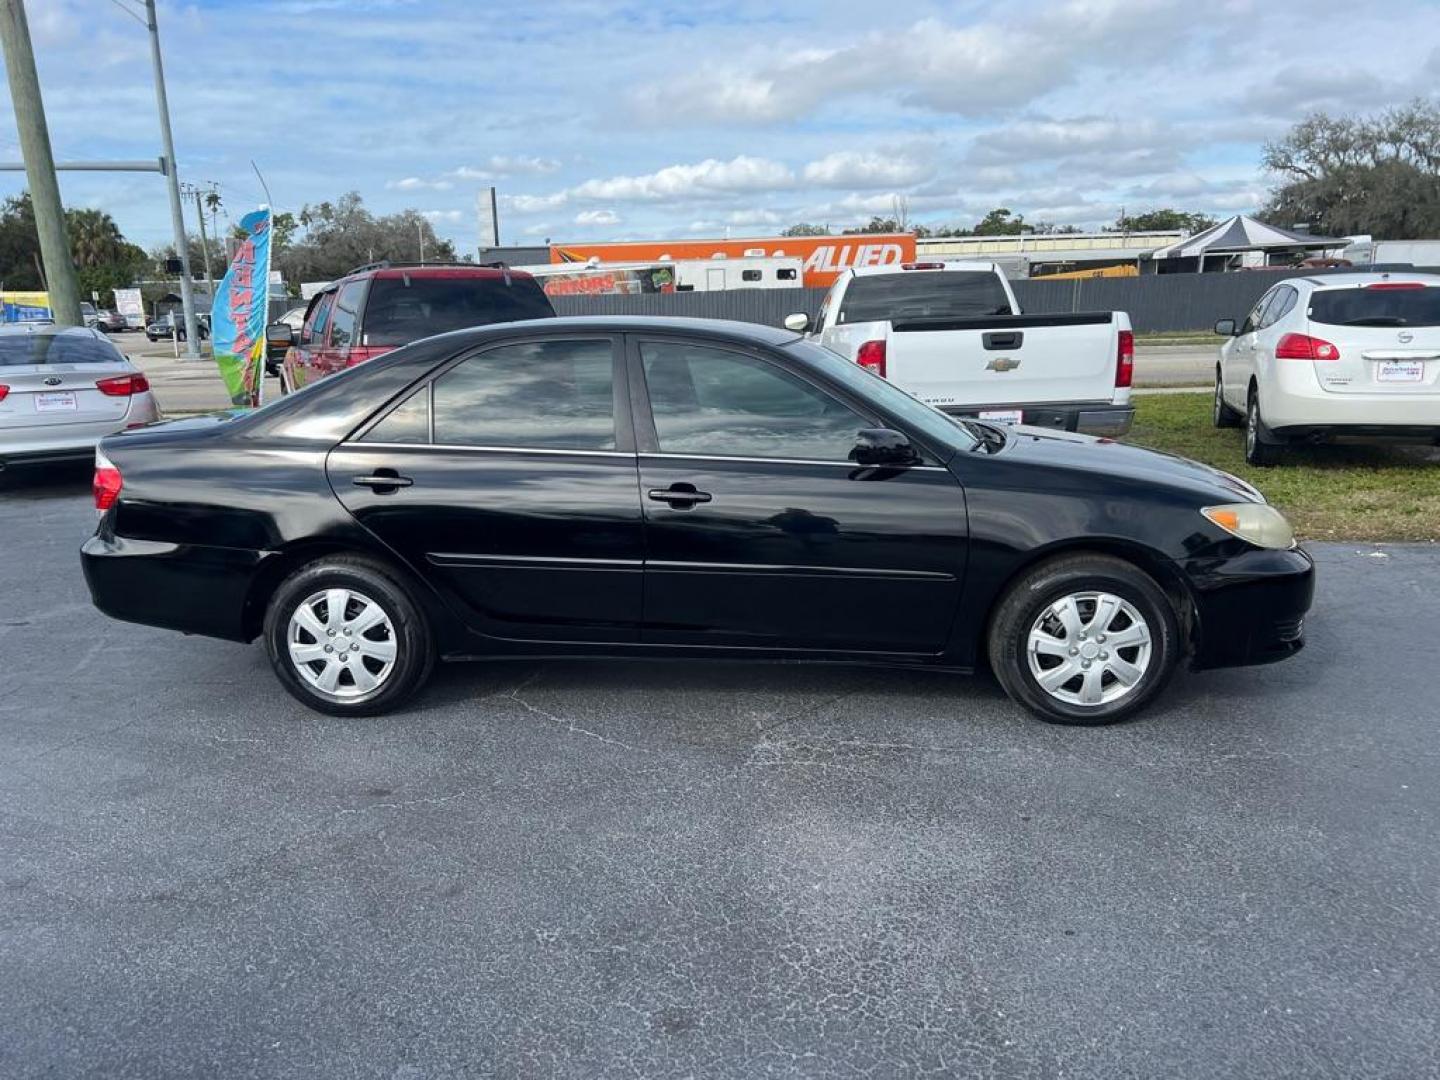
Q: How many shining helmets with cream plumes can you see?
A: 0